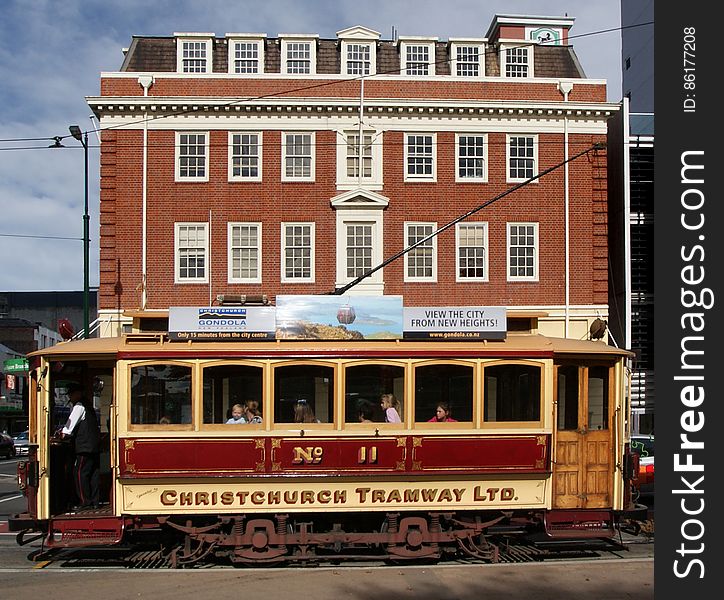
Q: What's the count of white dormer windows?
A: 7